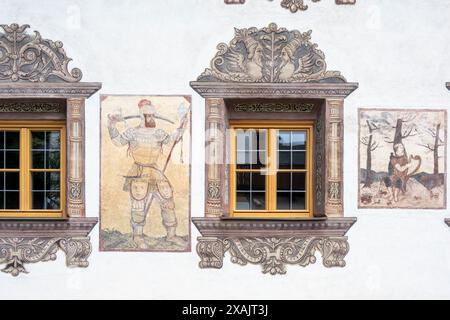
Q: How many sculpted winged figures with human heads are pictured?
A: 2